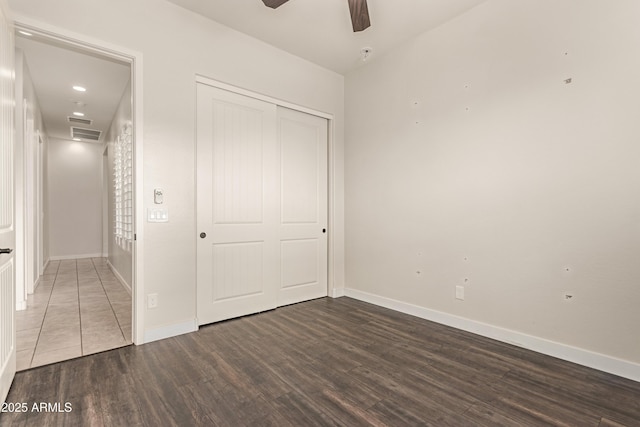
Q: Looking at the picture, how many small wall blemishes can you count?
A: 12